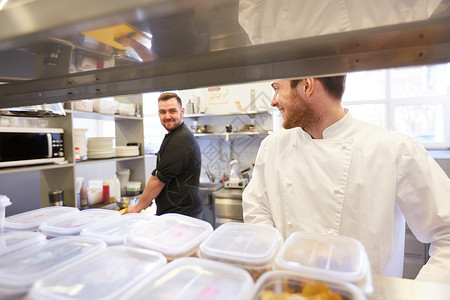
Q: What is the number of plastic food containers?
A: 11